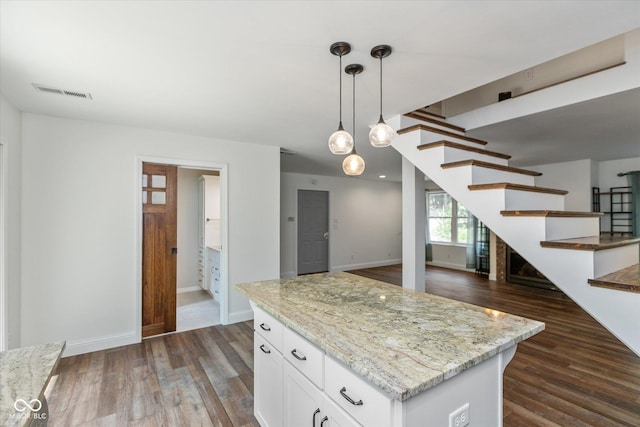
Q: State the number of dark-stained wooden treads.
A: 9